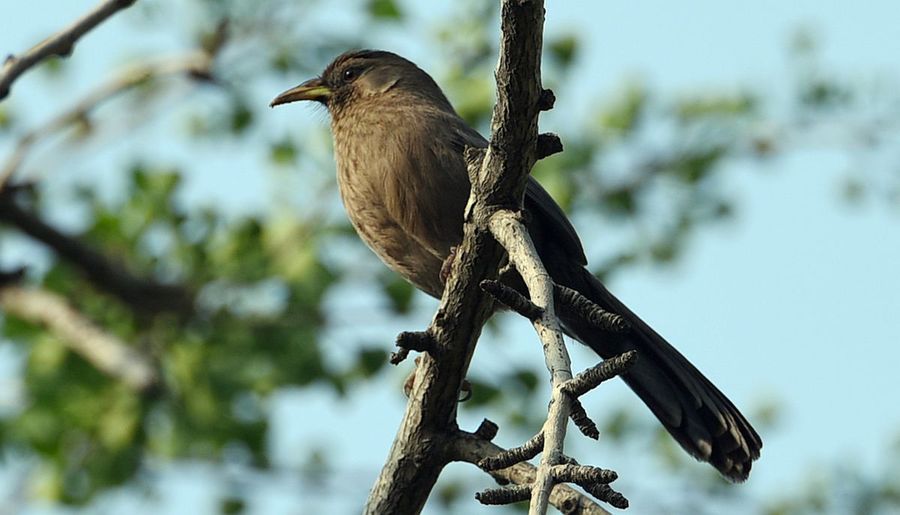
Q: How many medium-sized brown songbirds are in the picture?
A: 1